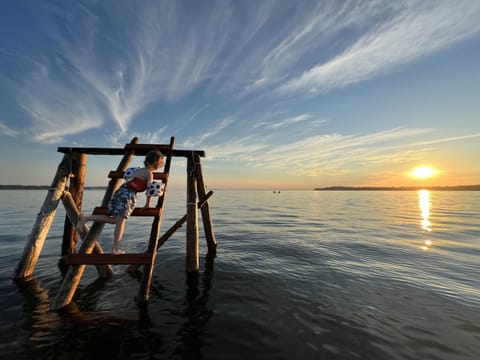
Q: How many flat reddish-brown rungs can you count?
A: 4